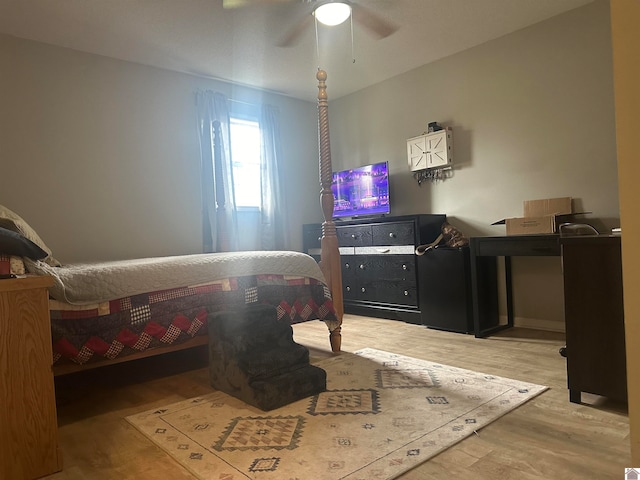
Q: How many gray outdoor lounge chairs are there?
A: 0